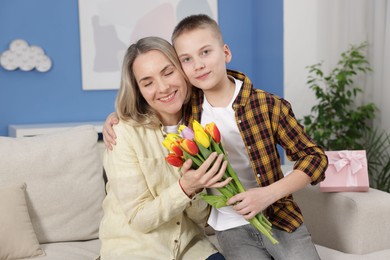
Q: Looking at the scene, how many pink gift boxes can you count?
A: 1